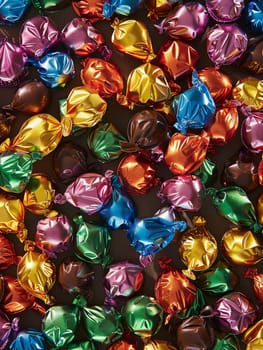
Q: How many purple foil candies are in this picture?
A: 13